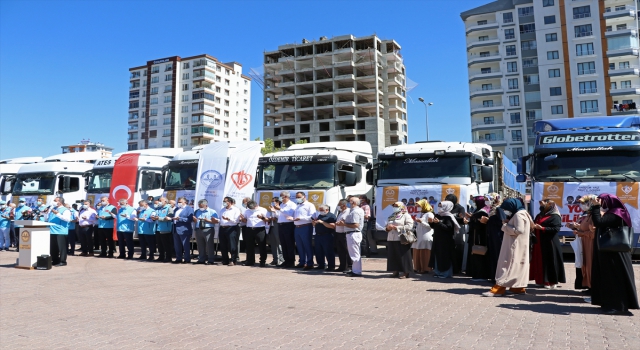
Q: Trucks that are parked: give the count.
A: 7